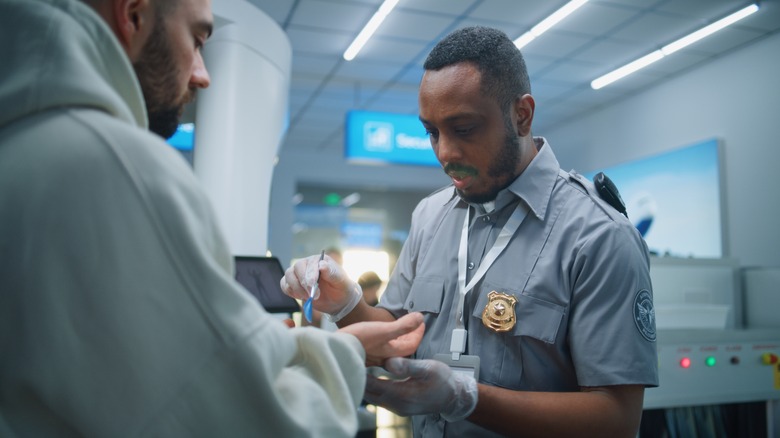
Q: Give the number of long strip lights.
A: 3